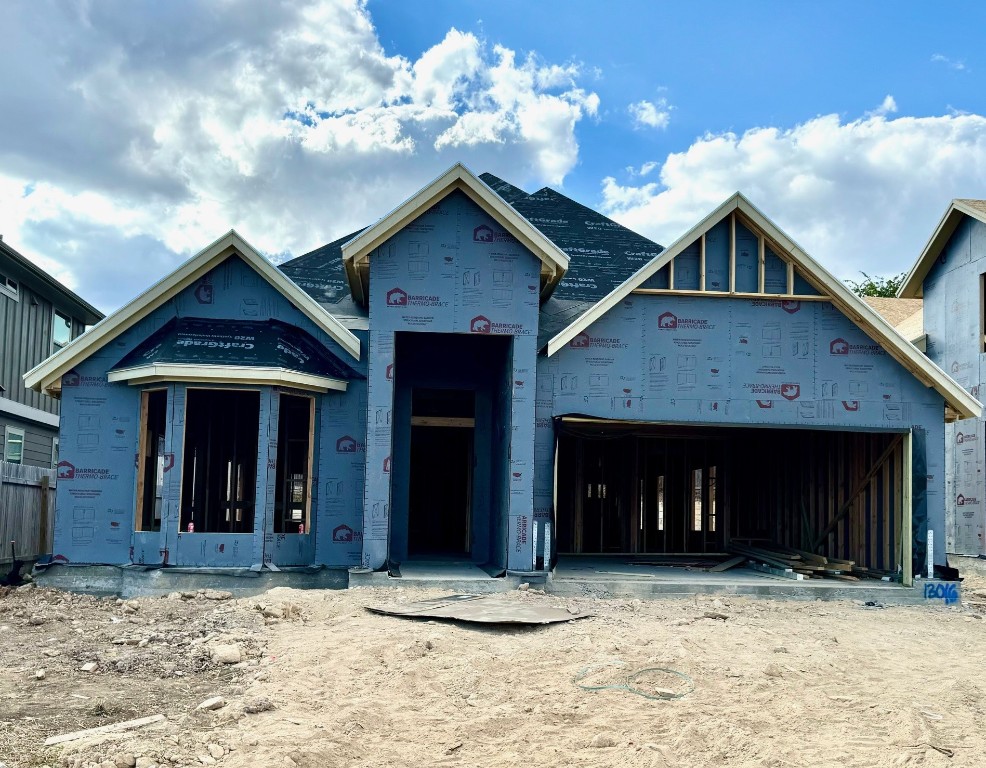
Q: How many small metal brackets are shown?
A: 3